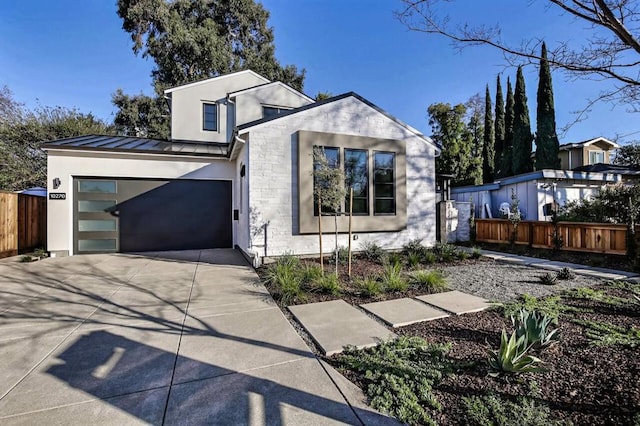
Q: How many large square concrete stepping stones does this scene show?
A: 3